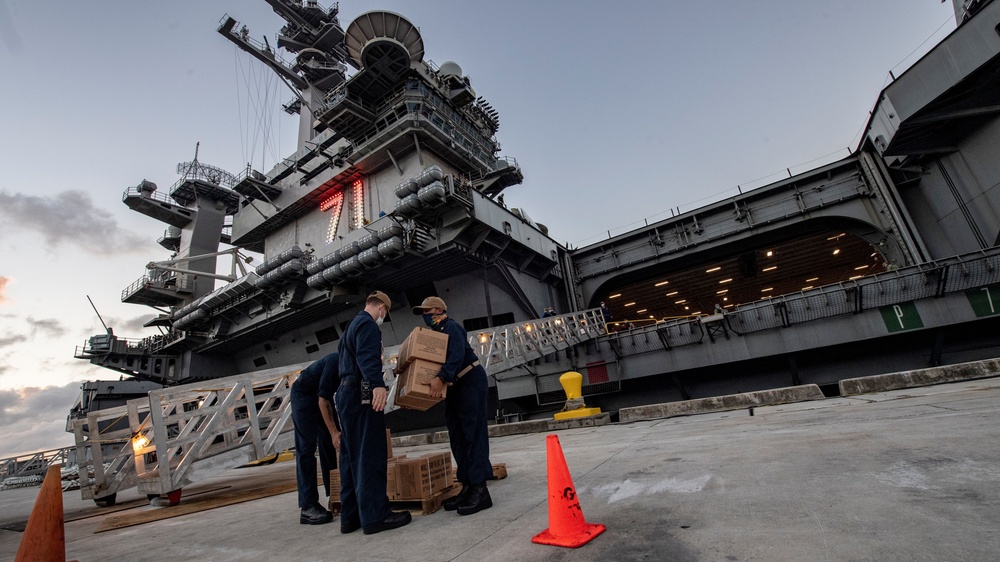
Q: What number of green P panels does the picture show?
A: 1